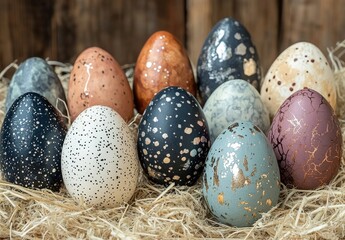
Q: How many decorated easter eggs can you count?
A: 11